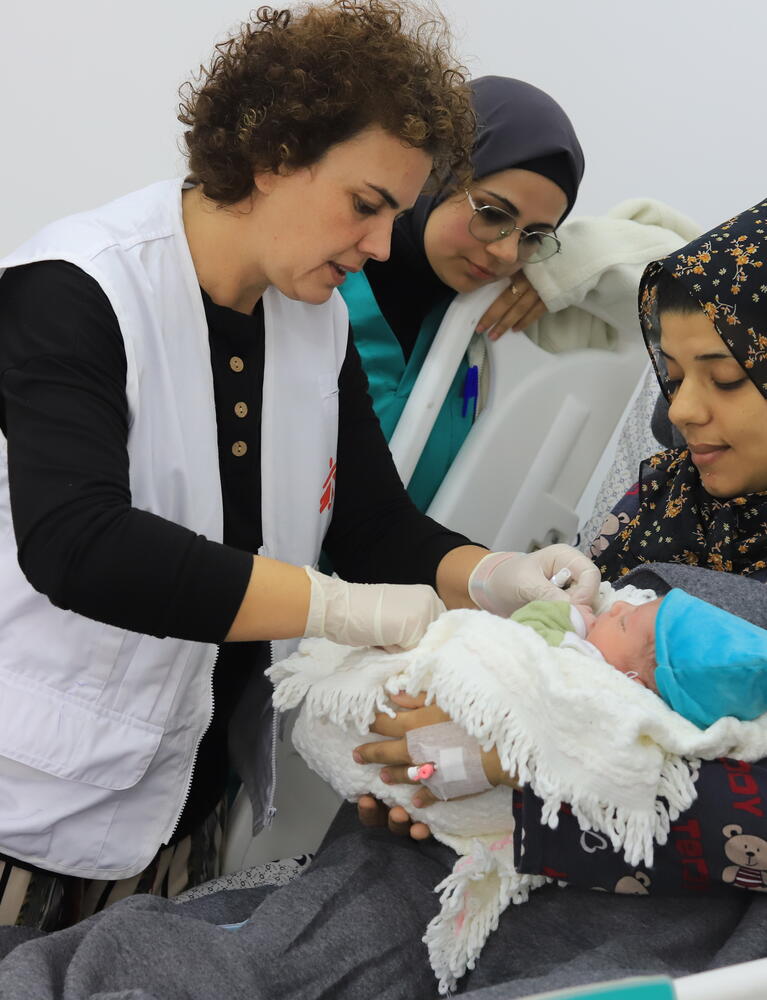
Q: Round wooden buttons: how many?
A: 3